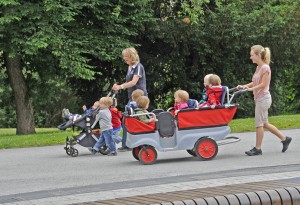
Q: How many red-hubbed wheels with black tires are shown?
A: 4